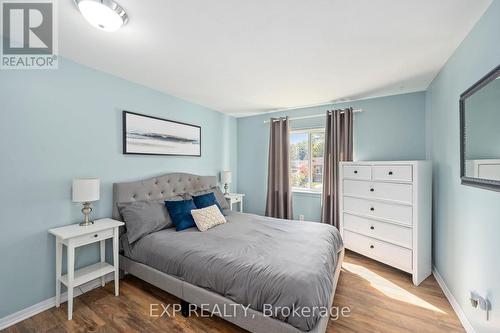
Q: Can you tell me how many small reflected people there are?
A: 0